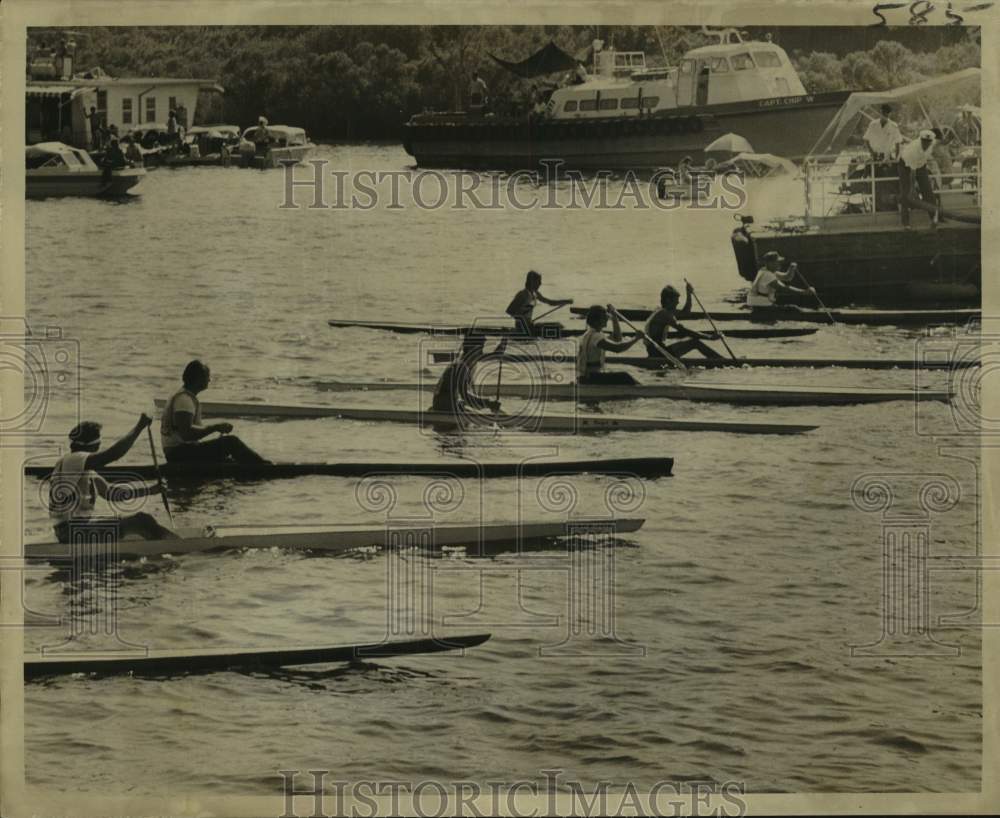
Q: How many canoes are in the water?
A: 8